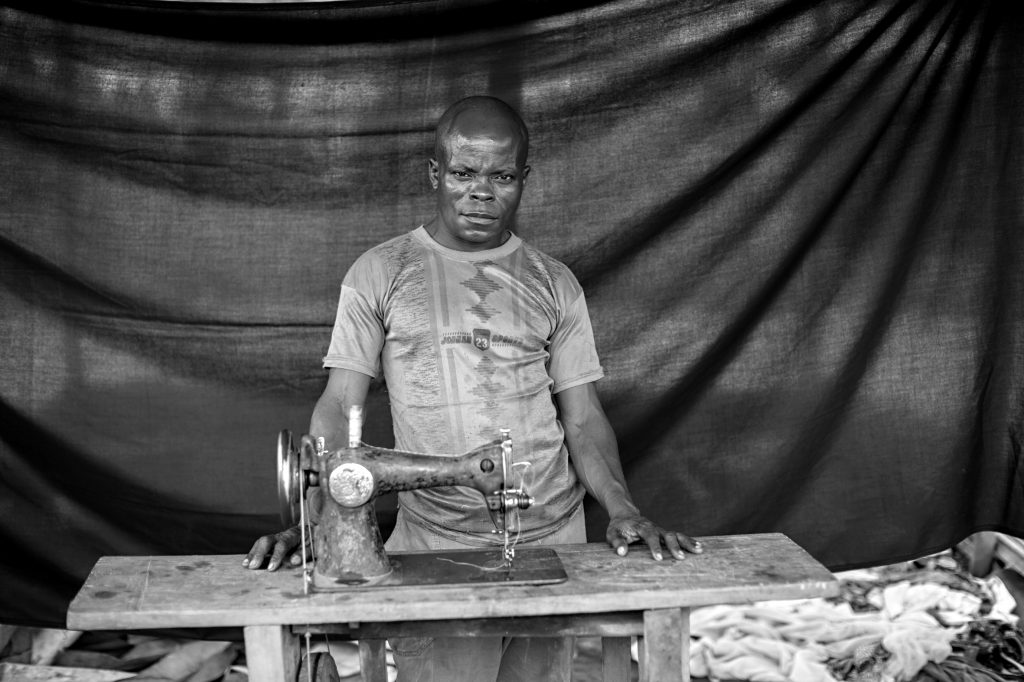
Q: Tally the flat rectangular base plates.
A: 1